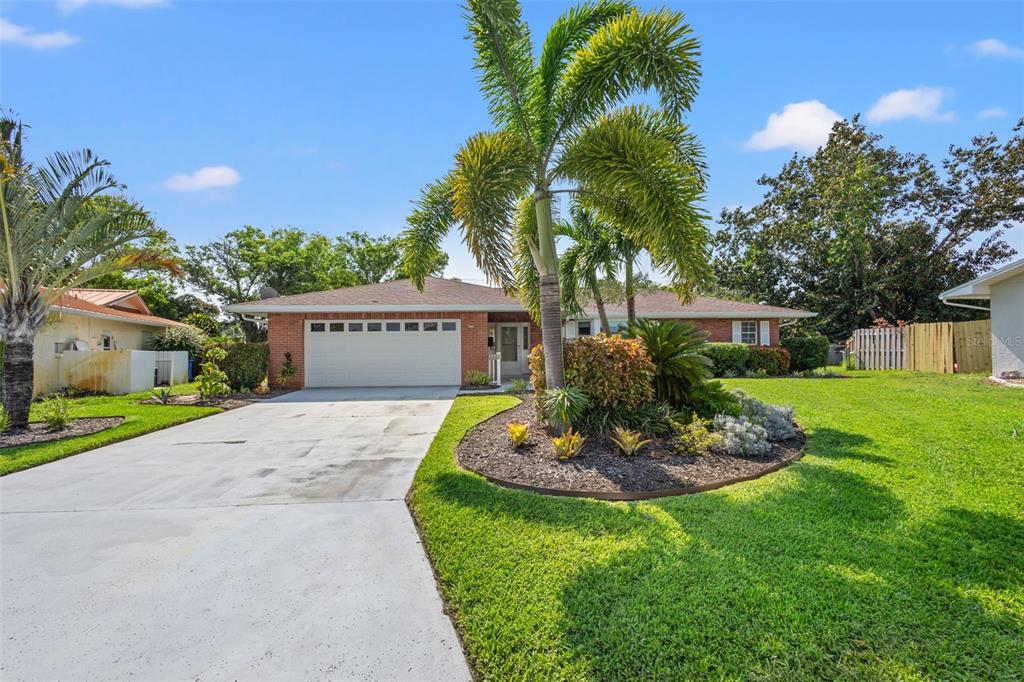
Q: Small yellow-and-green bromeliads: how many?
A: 3